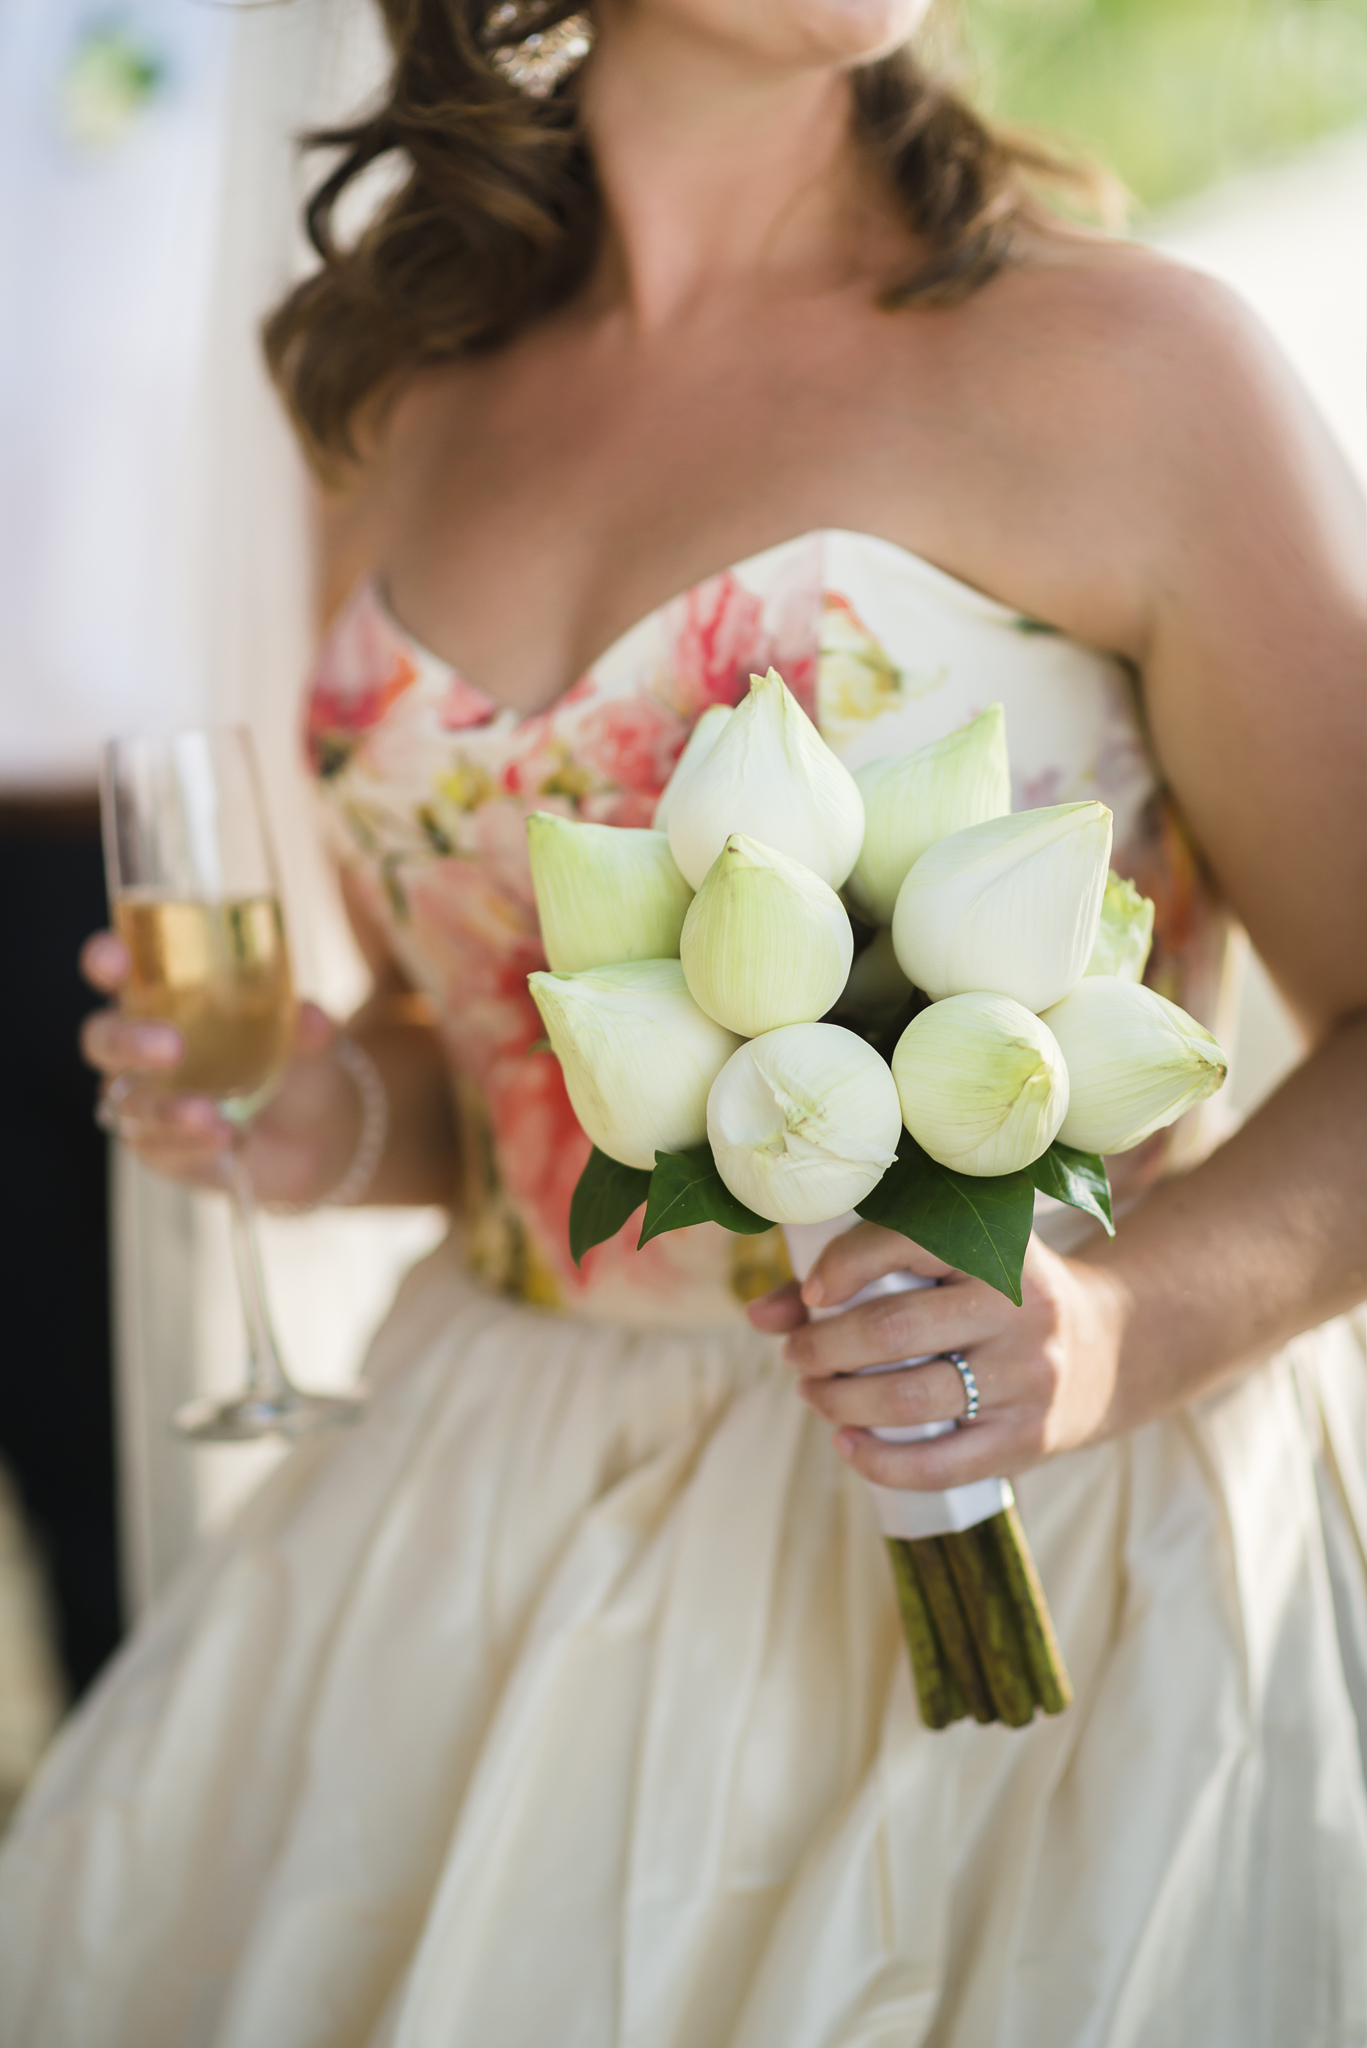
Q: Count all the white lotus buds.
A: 11